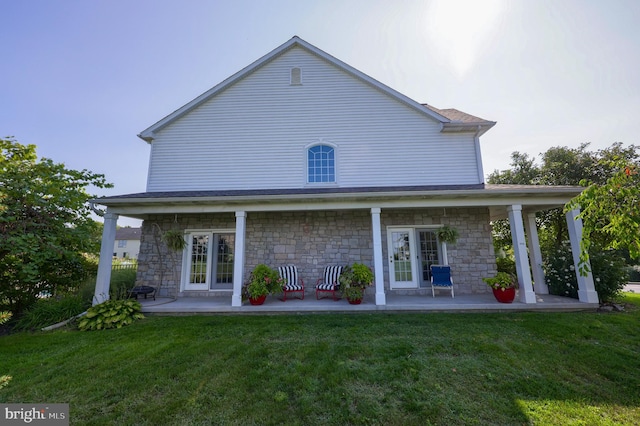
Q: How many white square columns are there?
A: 6